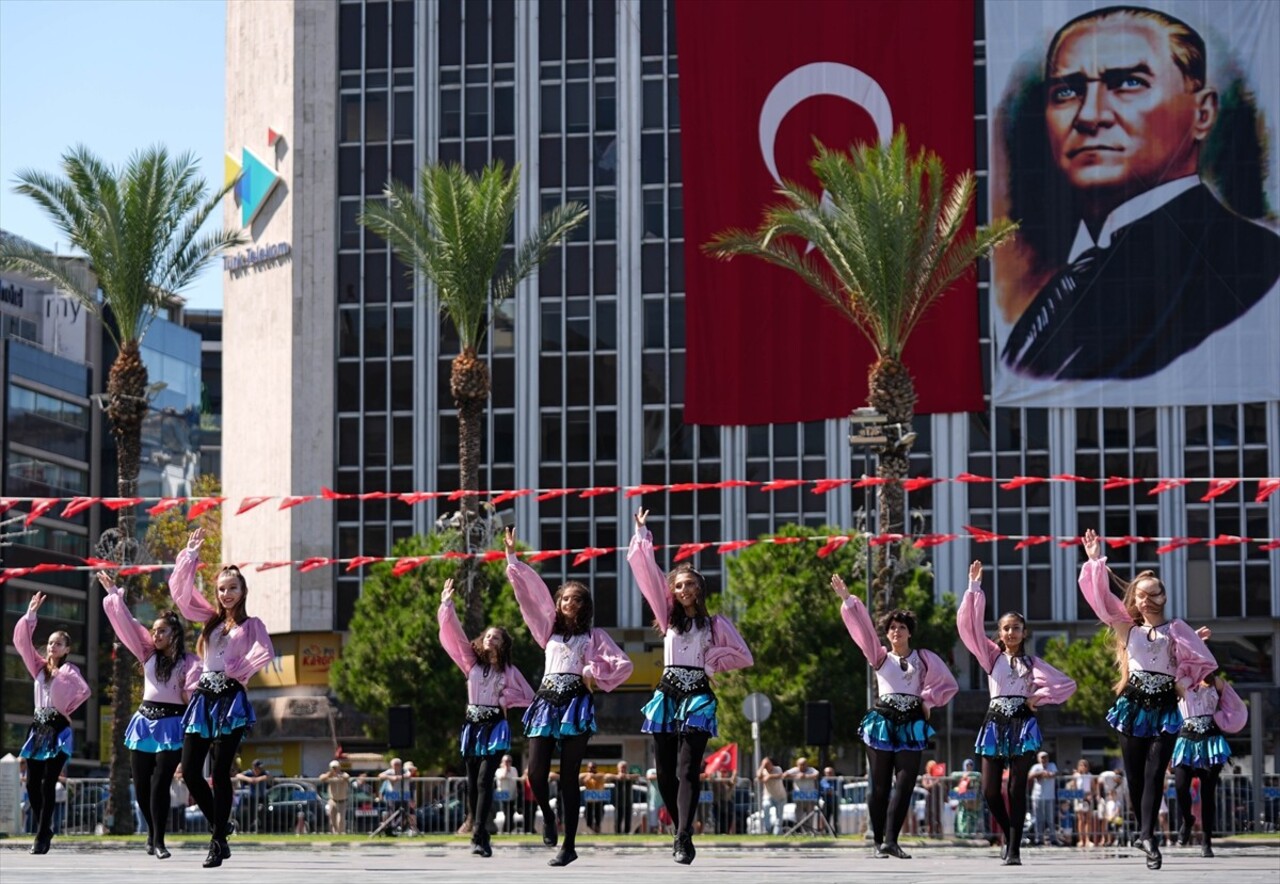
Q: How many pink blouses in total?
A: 10